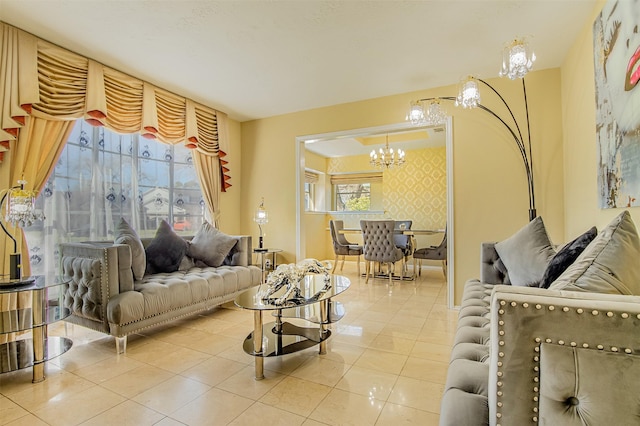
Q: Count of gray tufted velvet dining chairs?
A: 4